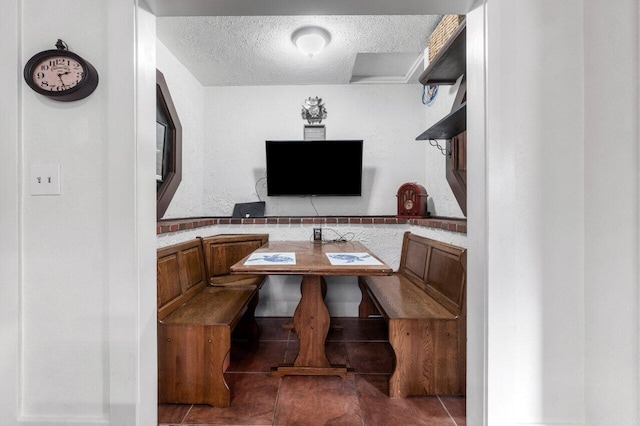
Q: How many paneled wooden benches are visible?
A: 2